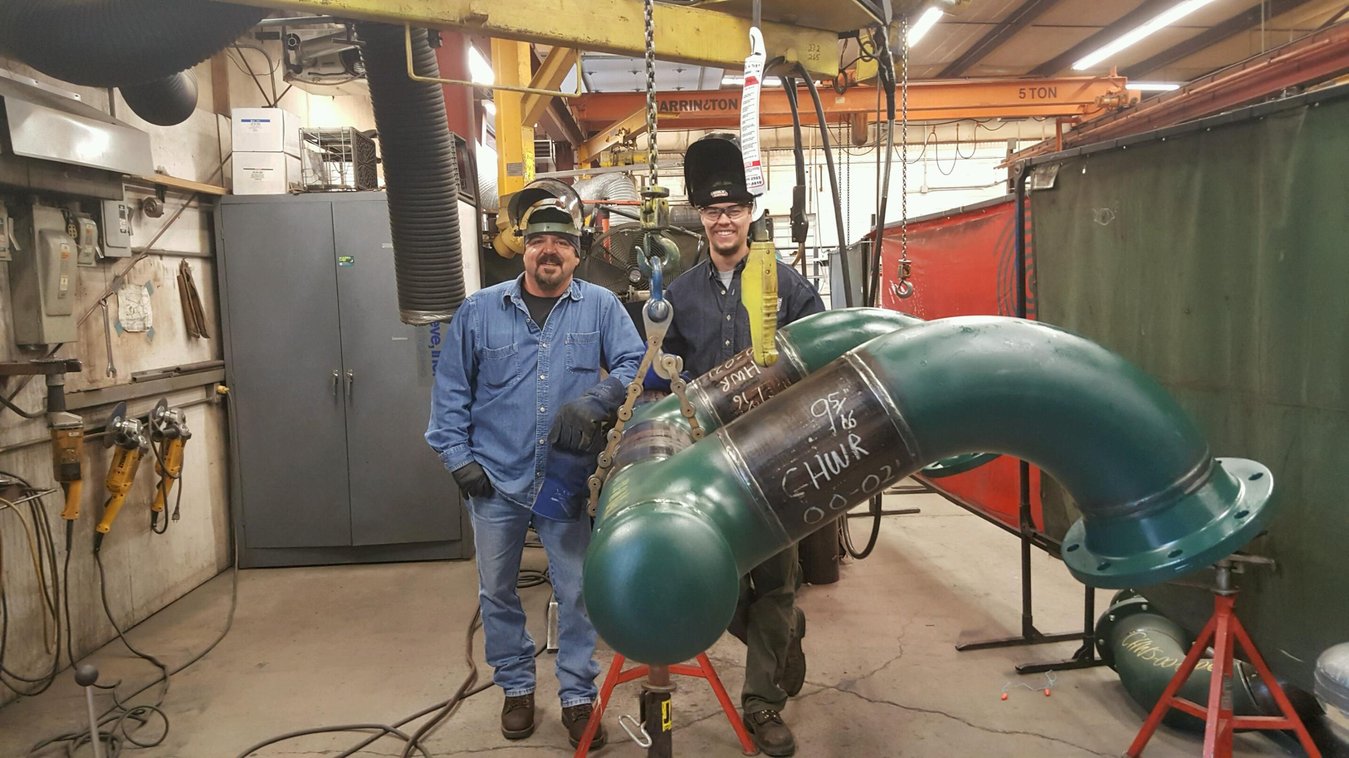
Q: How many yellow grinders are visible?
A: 3